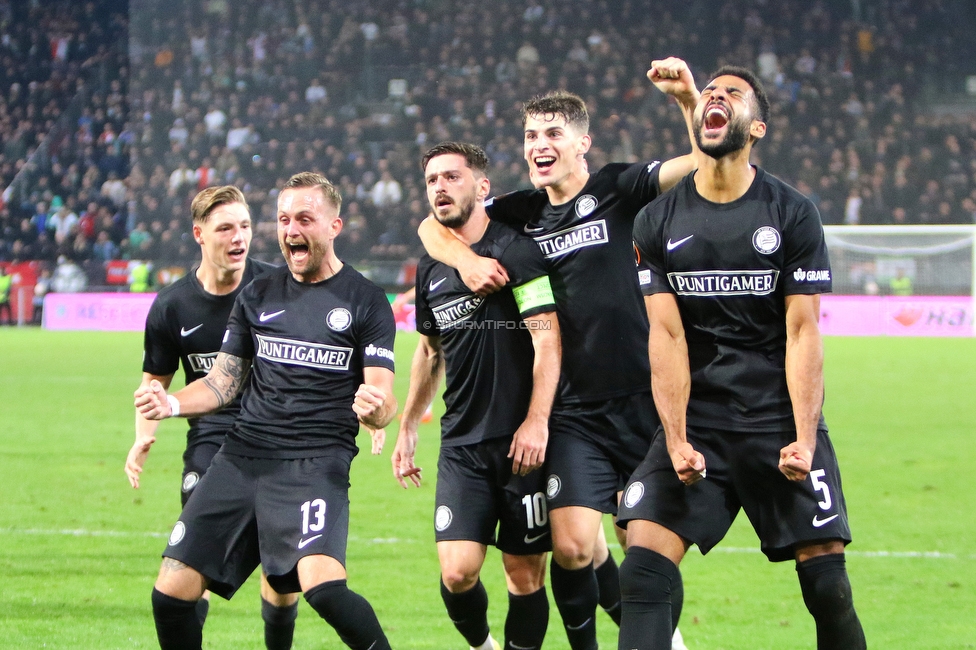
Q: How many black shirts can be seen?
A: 5